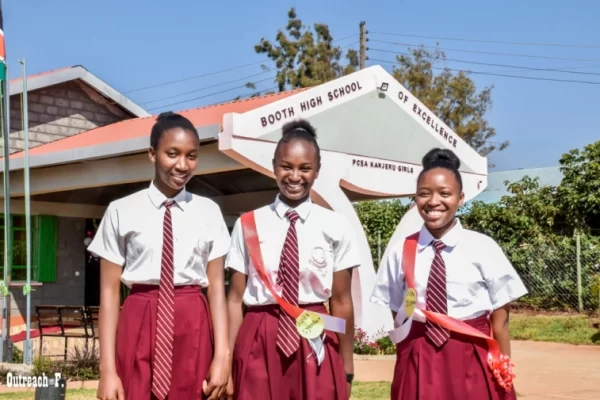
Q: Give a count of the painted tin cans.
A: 0